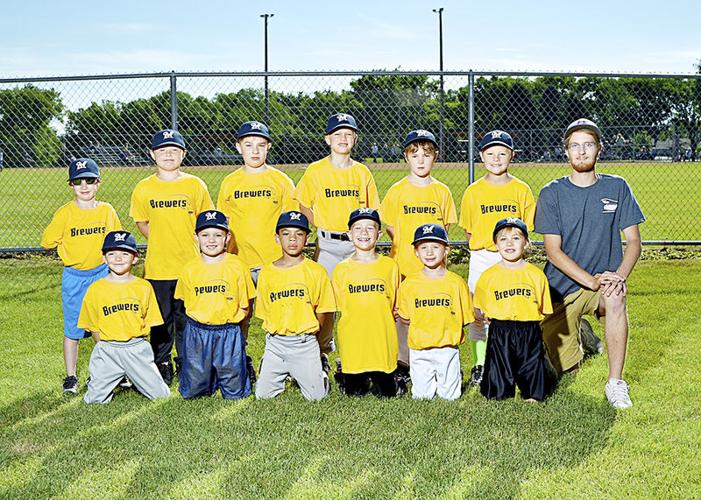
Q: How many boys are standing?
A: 6